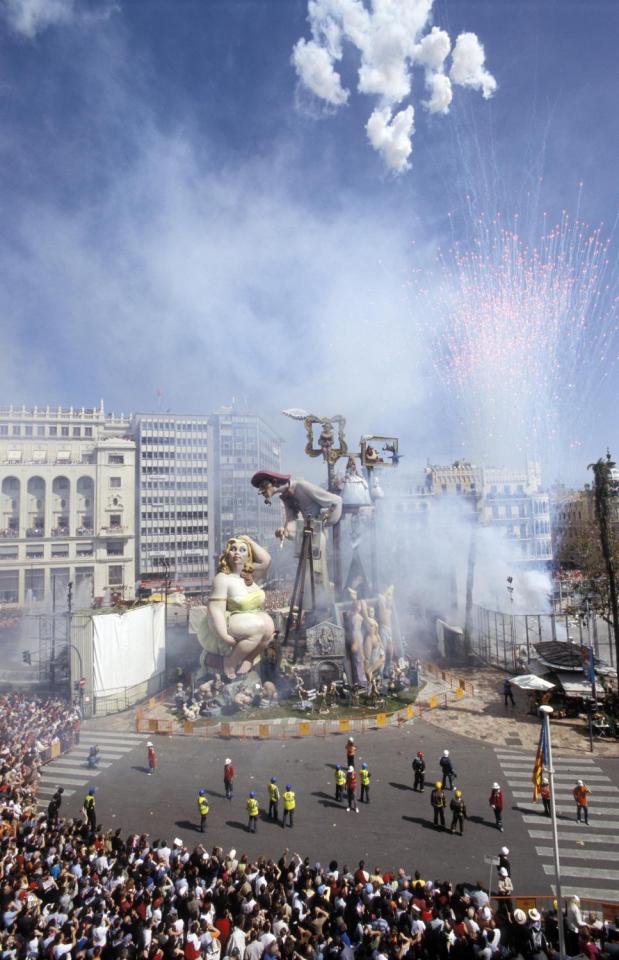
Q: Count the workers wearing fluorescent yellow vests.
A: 7